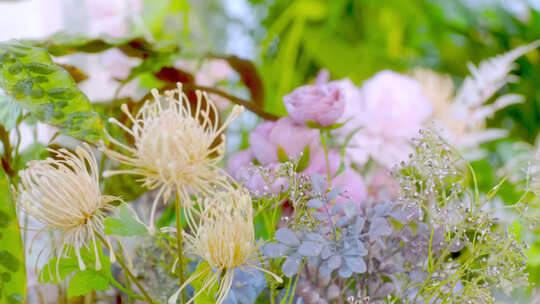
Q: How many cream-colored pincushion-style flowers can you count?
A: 3